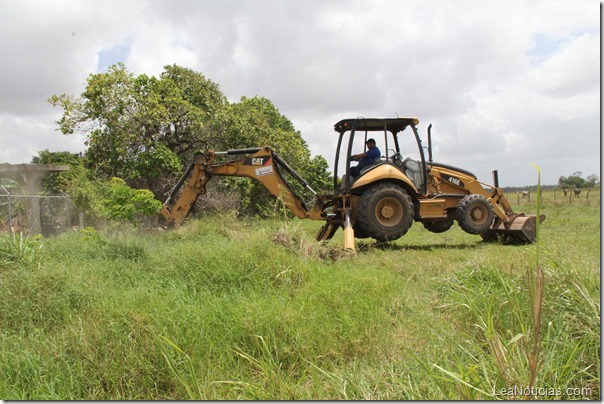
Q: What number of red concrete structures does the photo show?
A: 0